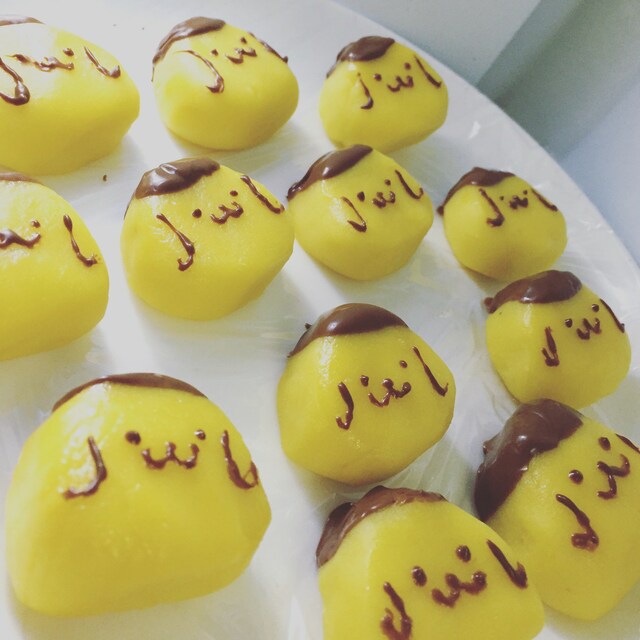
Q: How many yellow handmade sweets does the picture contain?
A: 12